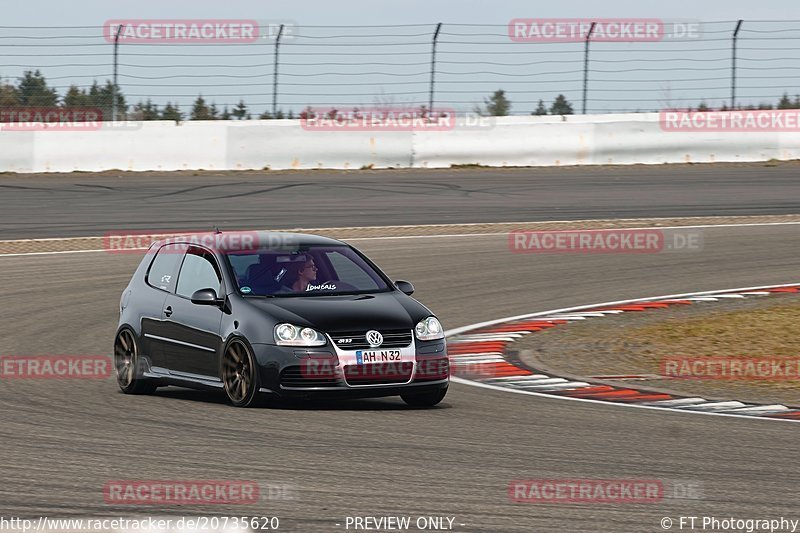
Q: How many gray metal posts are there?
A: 5